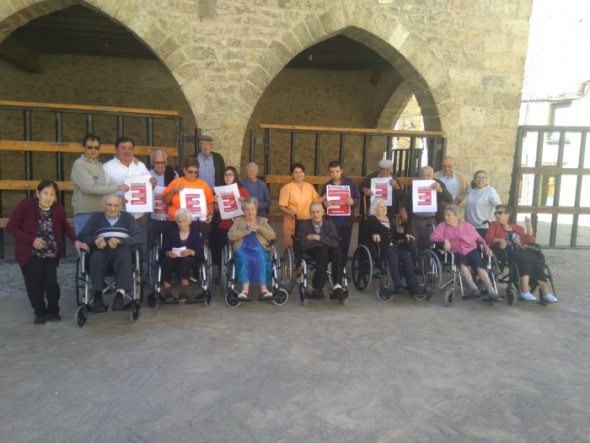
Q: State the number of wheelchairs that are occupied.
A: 7